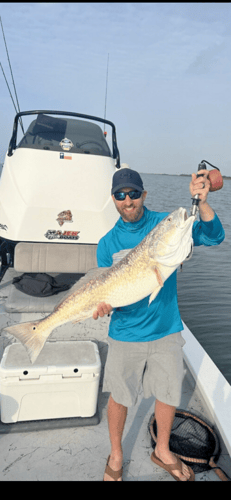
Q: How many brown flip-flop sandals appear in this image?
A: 2